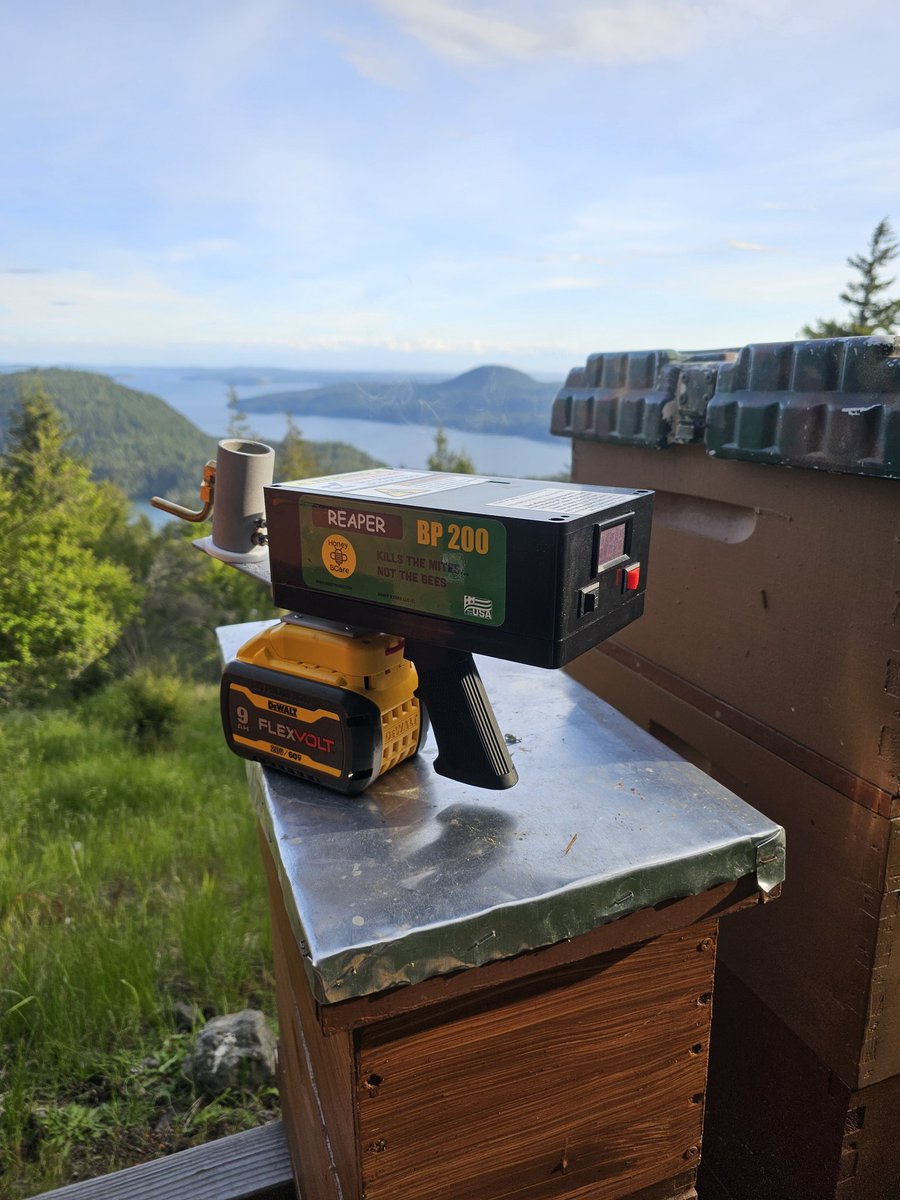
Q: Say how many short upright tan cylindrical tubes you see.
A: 1